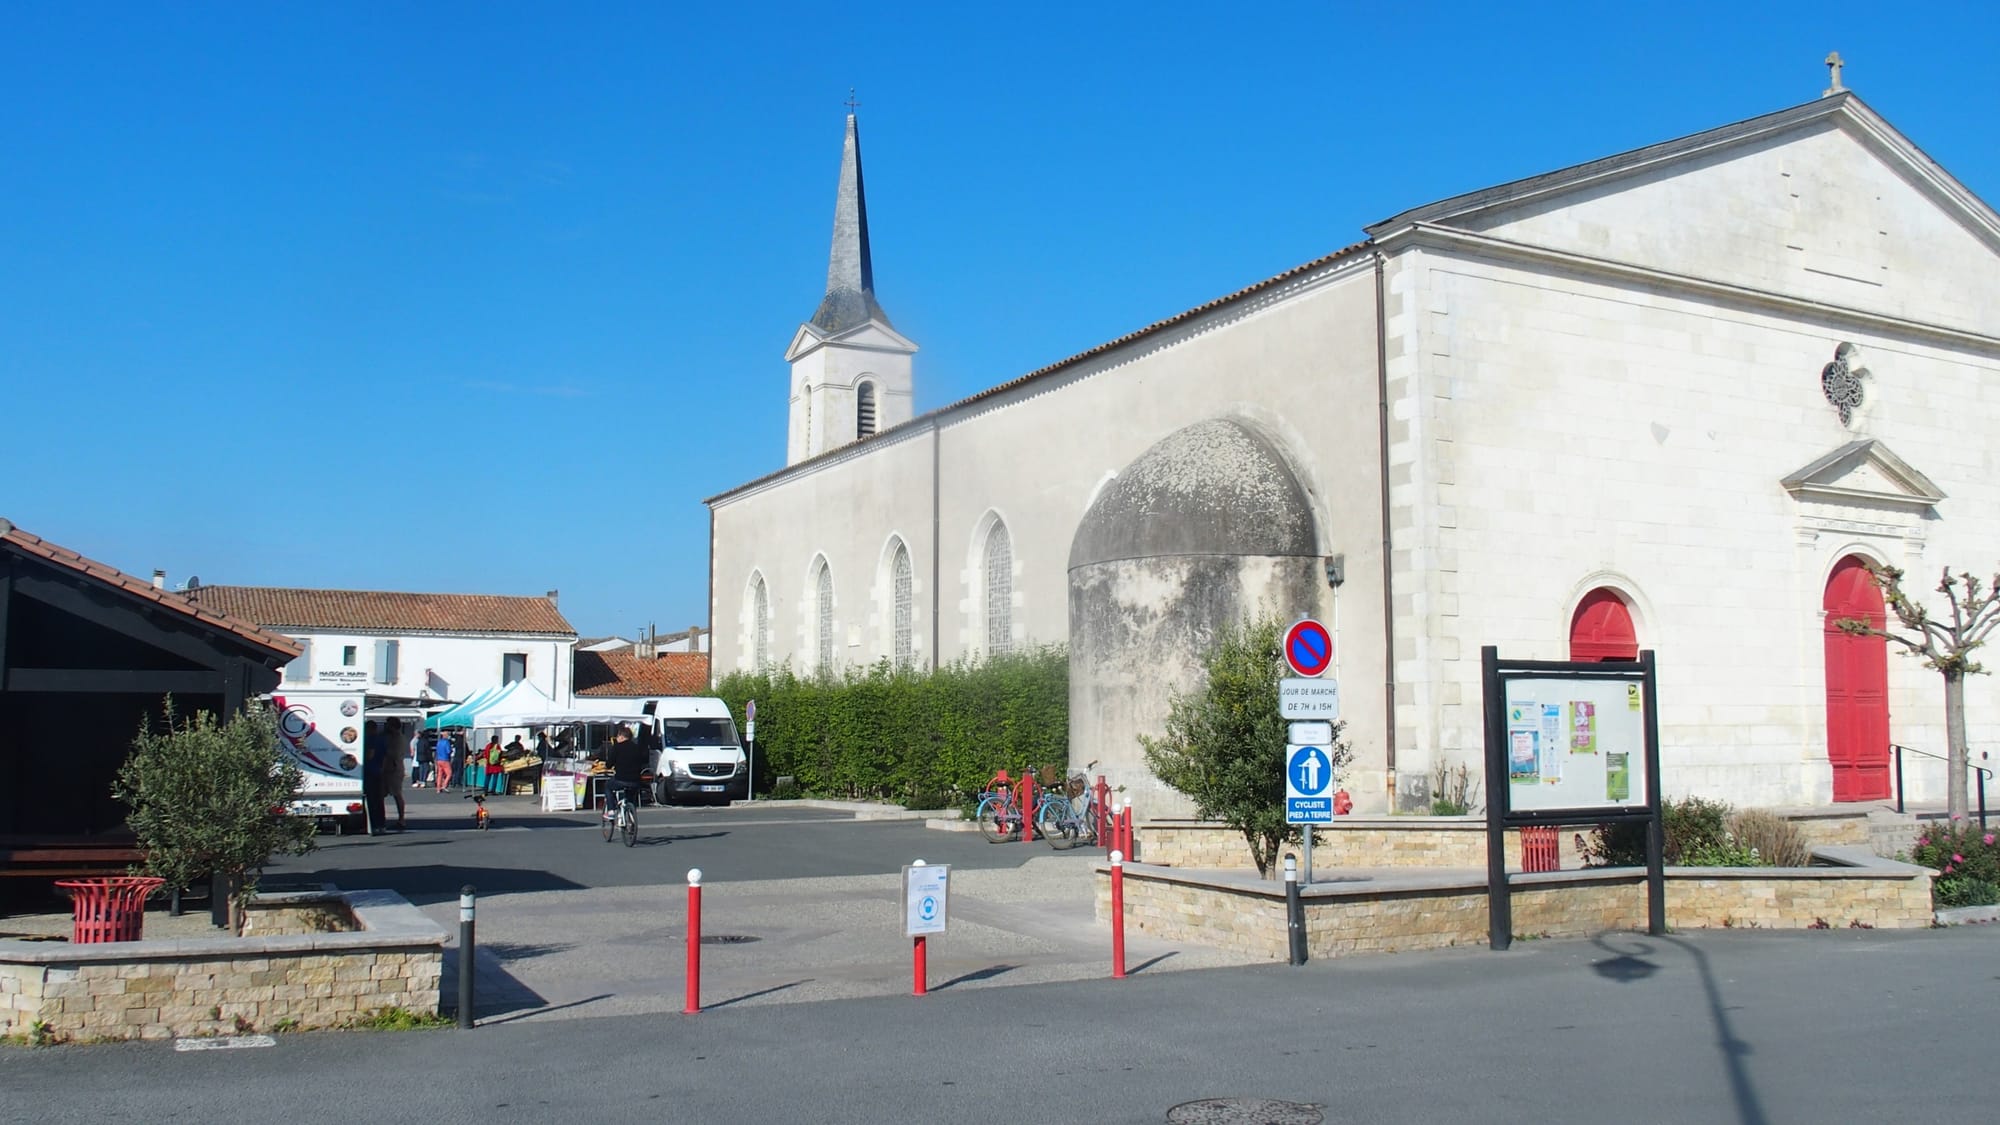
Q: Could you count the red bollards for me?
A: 5